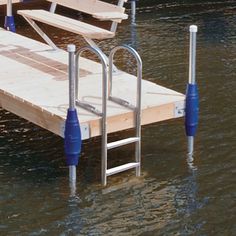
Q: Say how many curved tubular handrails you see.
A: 2